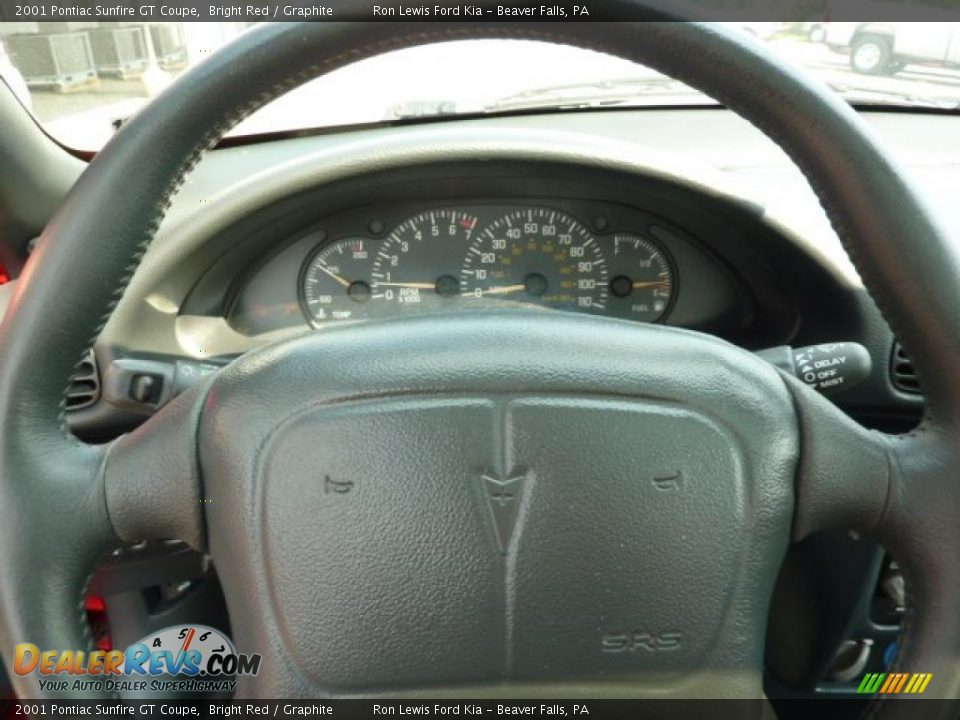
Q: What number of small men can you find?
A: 0